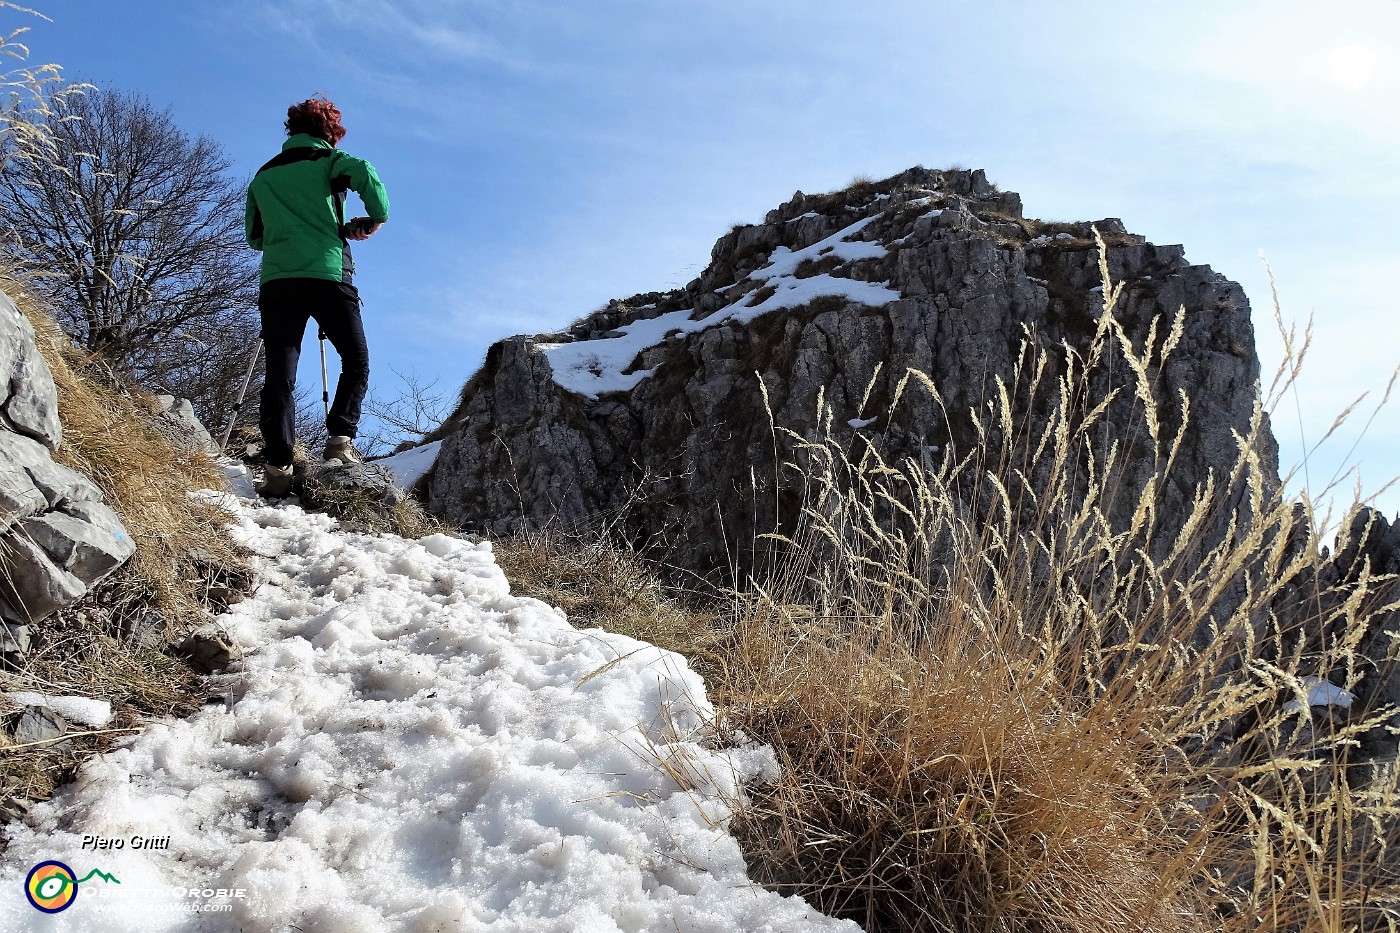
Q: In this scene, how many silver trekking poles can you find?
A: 2